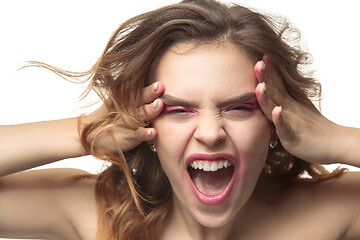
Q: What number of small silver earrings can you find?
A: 2